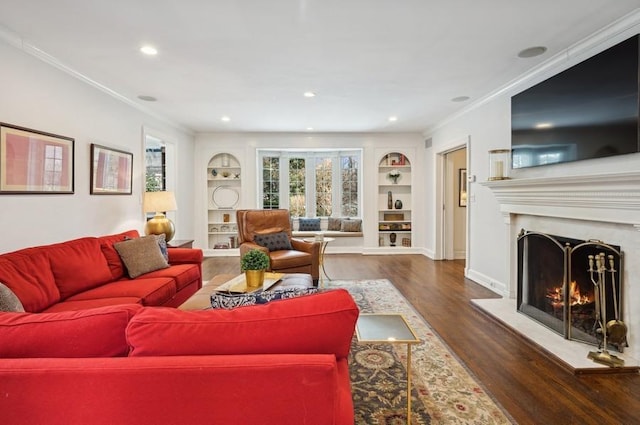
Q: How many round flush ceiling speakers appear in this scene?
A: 3